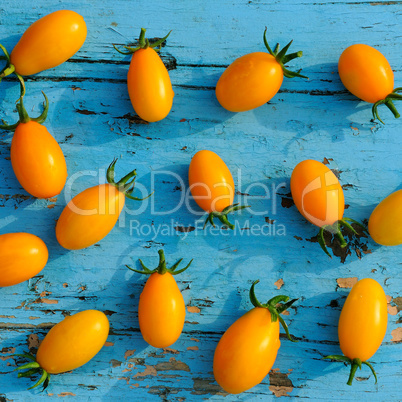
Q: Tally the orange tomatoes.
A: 14